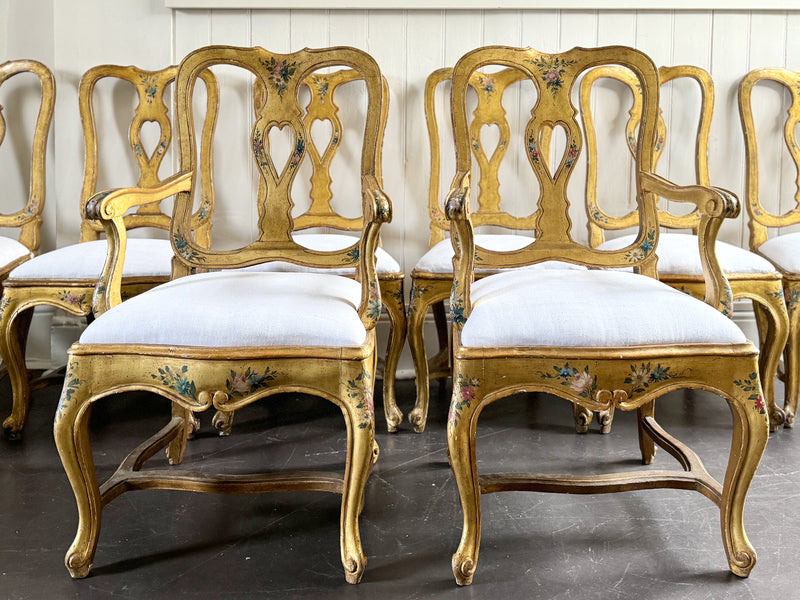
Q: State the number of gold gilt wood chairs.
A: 8